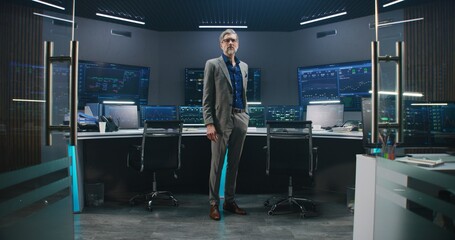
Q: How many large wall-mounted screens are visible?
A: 3